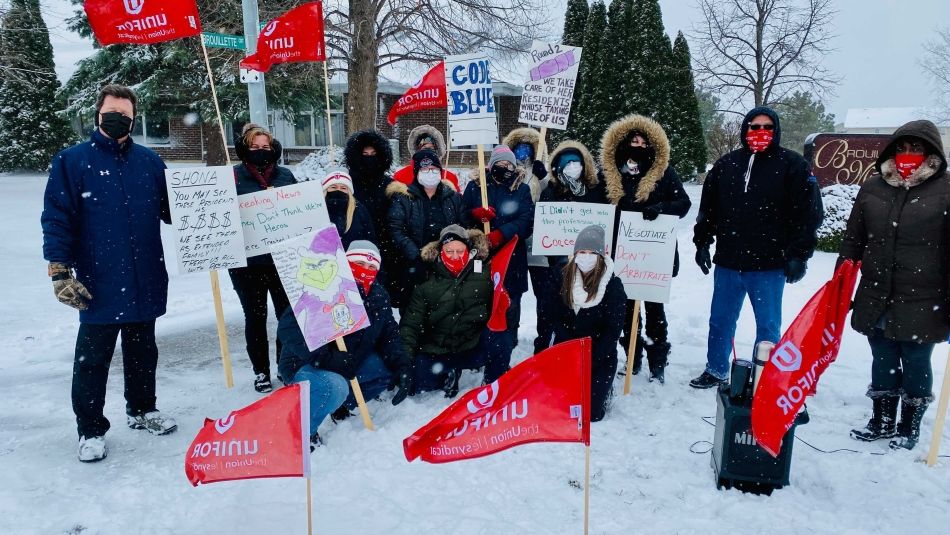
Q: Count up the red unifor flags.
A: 7